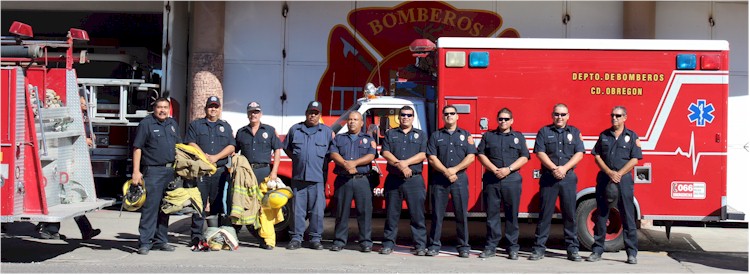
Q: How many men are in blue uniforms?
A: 10